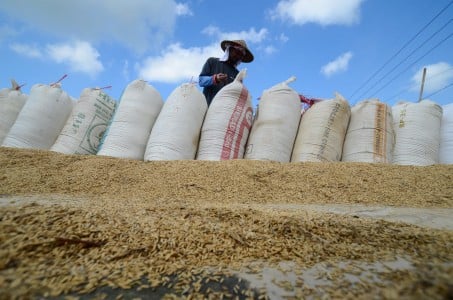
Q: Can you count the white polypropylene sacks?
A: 11